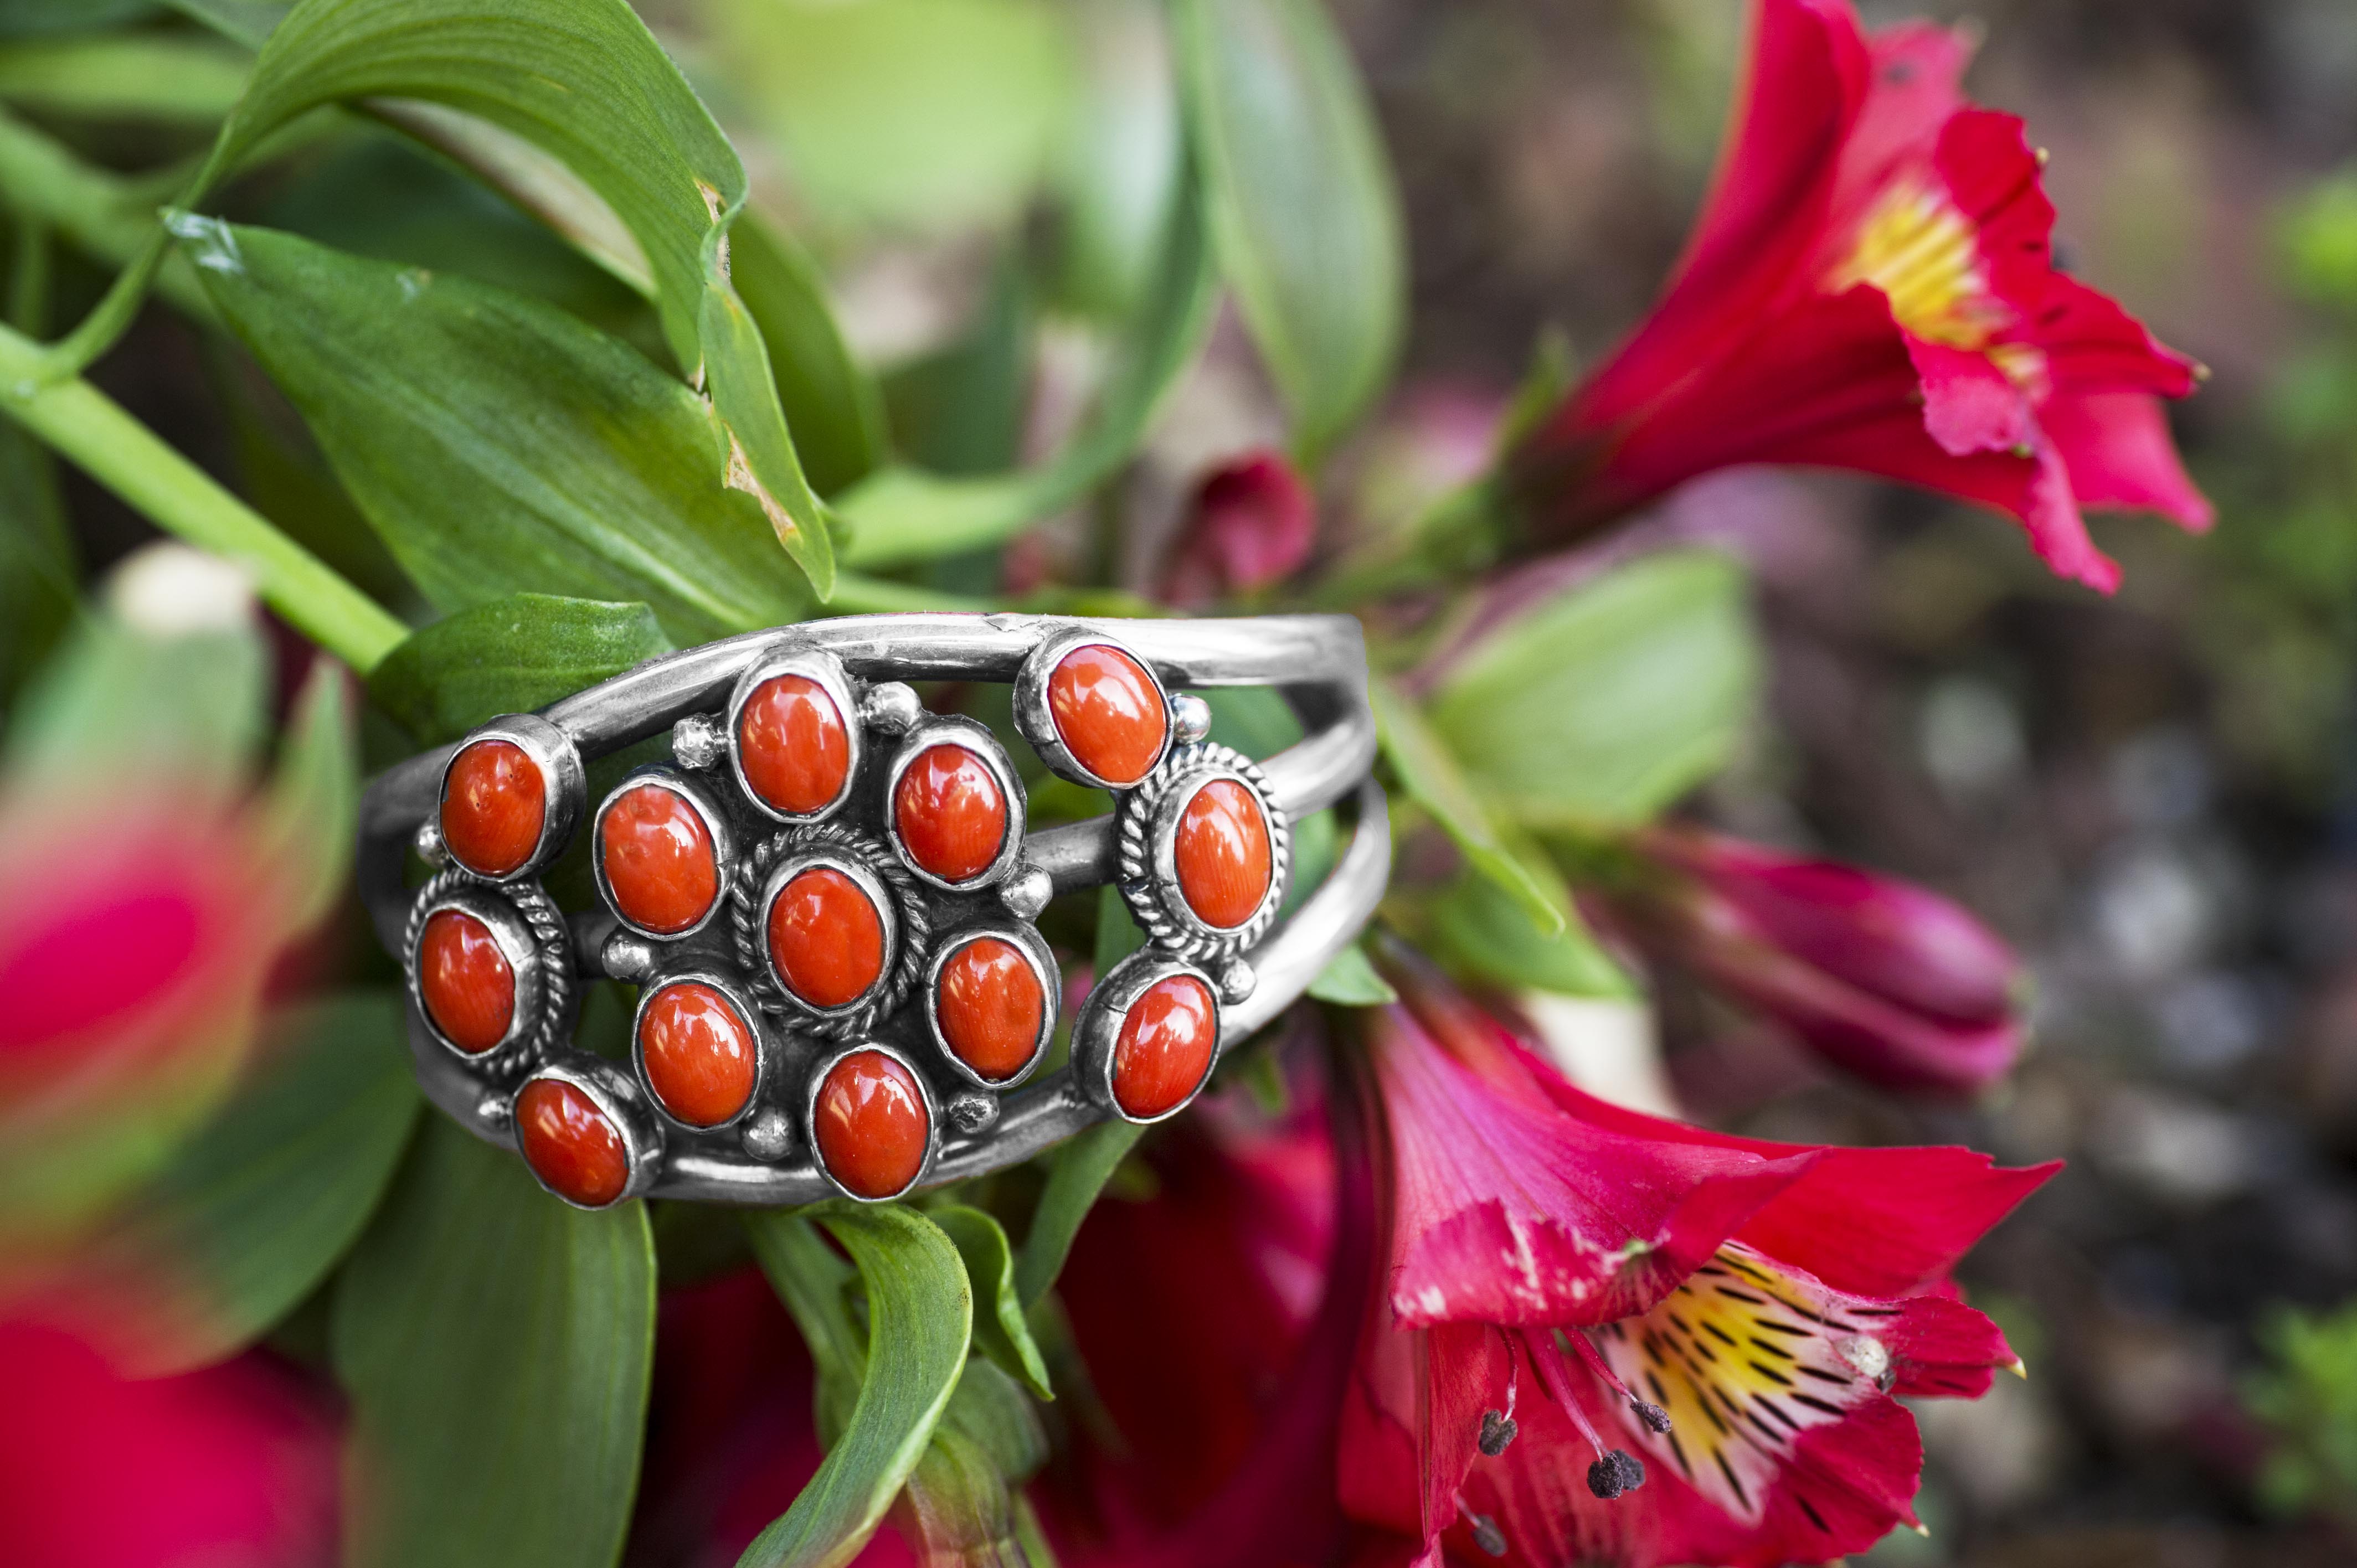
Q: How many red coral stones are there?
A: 13